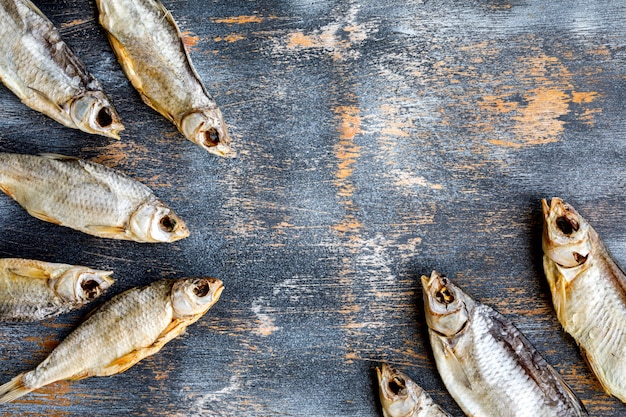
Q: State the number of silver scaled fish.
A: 8